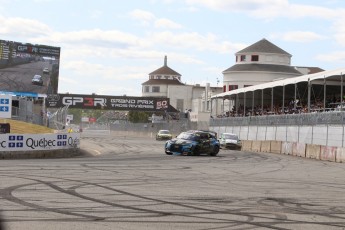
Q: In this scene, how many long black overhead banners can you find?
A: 1